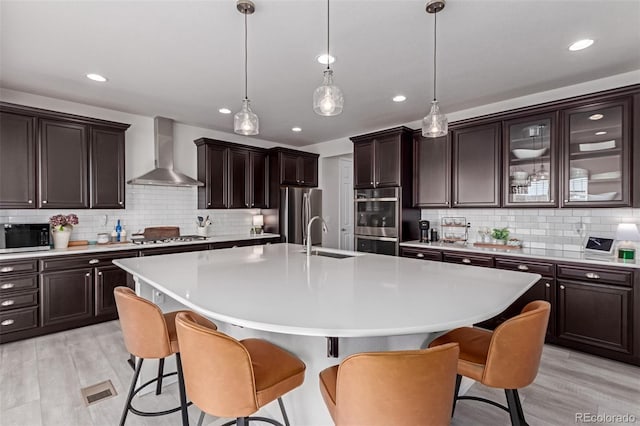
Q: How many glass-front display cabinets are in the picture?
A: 2